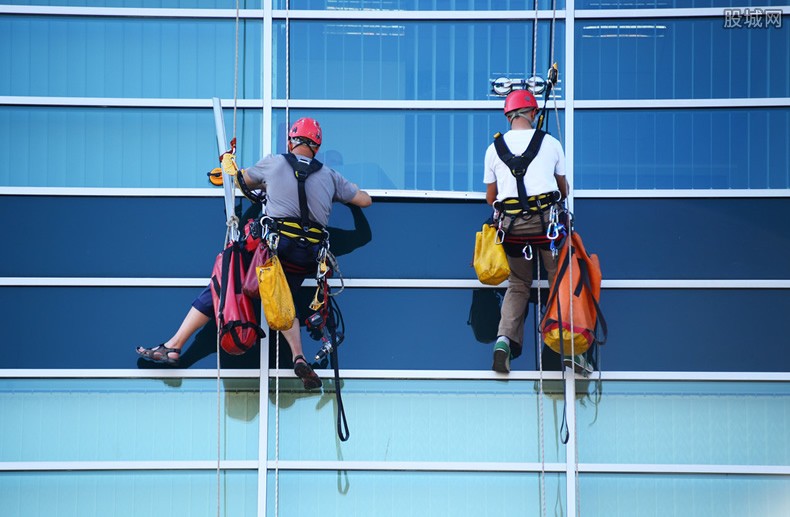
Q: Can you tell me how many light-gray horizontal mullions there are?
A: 6